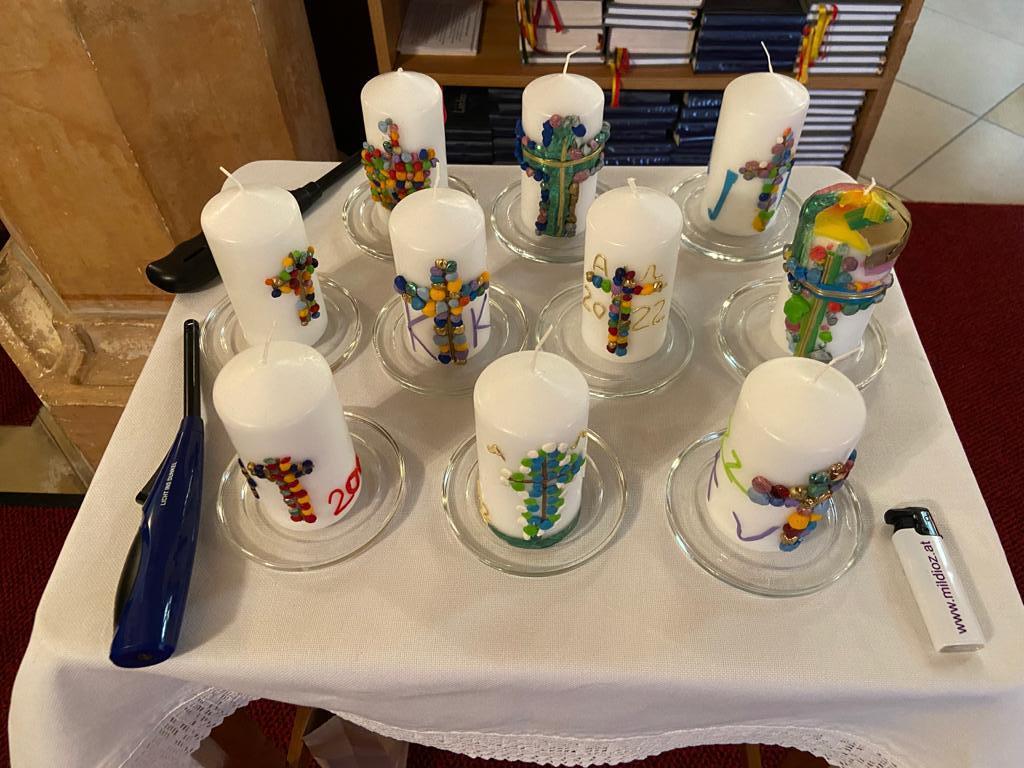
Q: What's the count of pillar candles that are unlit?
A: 10